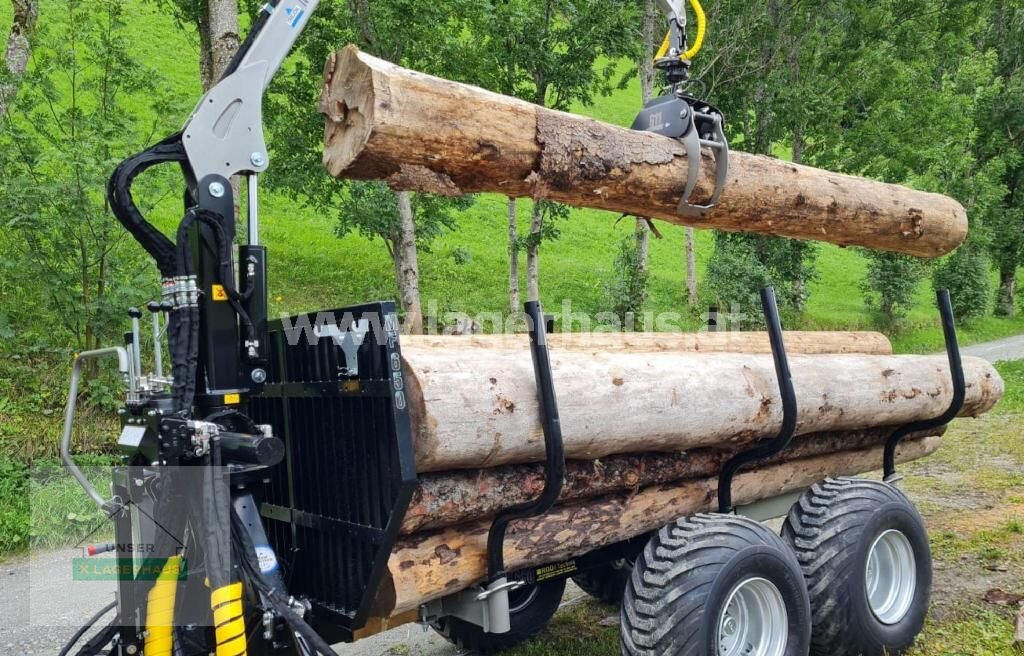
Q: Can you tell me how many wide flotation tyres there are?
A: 4